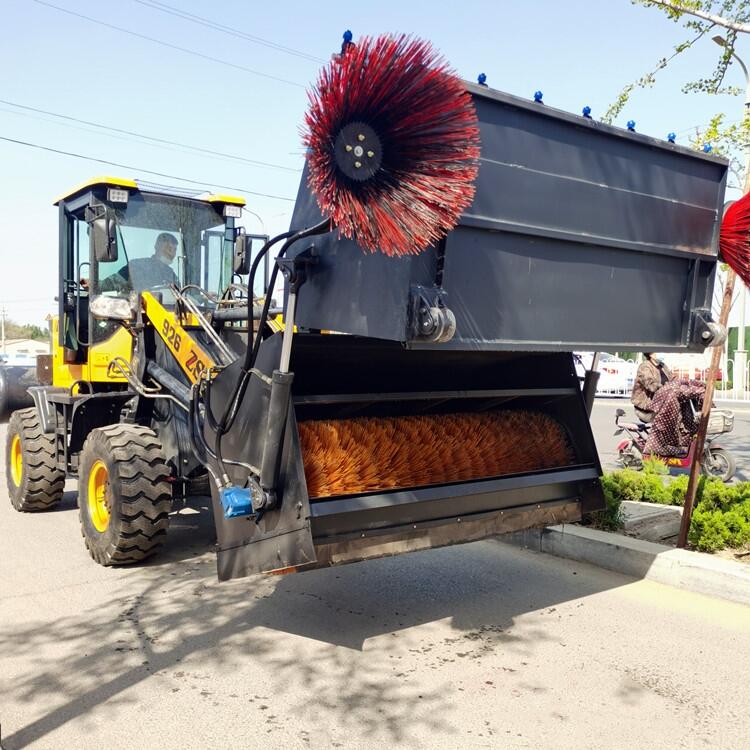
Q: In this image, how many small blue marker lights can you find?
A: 7